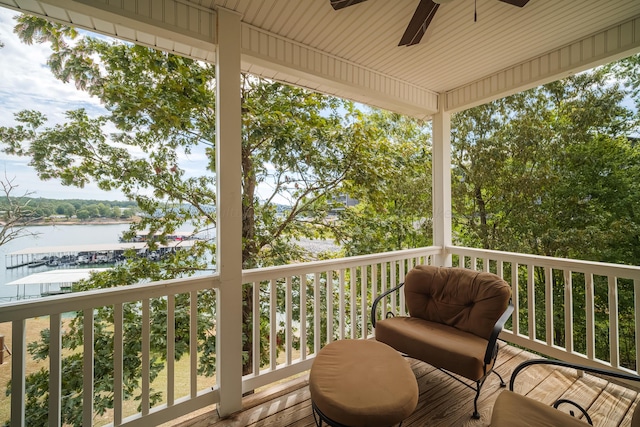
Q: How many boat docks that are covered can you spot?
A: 3